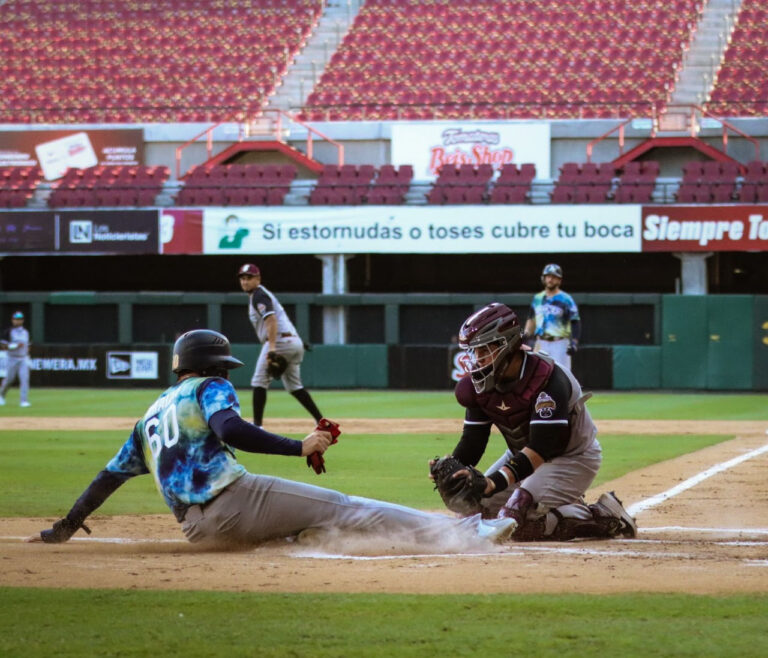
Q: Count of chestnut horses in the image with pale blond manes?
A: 0